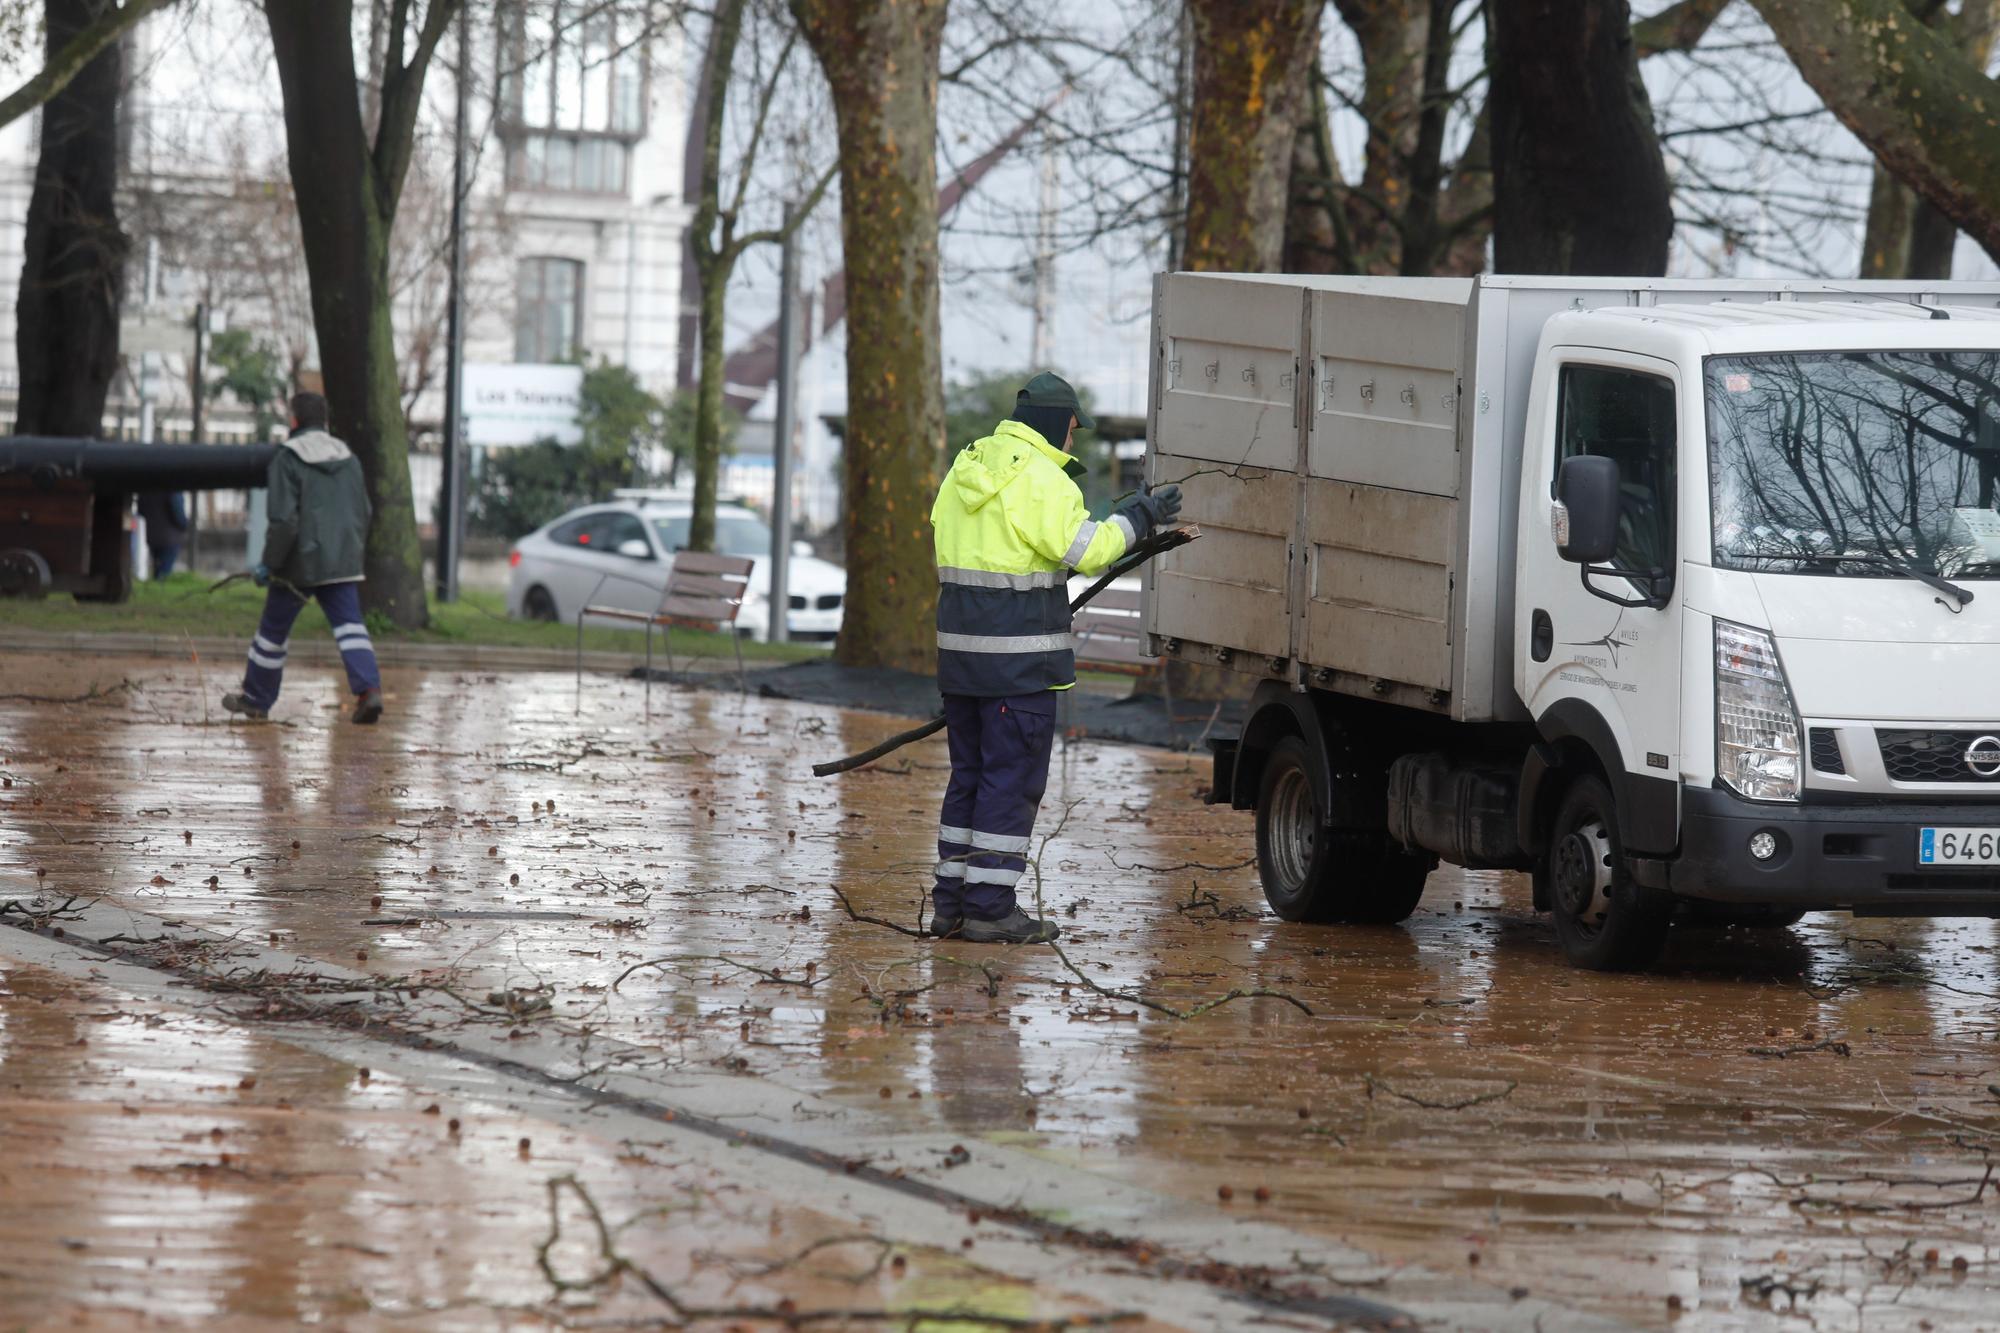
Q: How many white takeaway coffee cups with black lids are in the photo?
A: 0